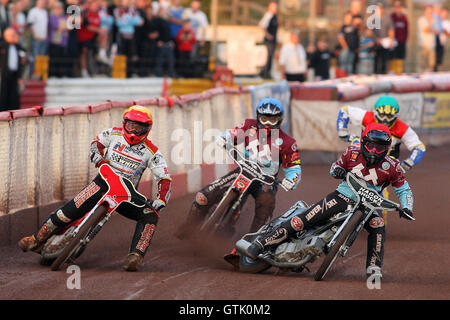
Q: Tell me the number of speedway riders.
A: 4